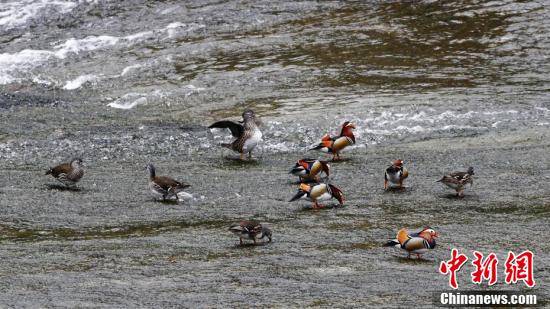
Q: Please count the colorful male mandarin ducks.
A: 5